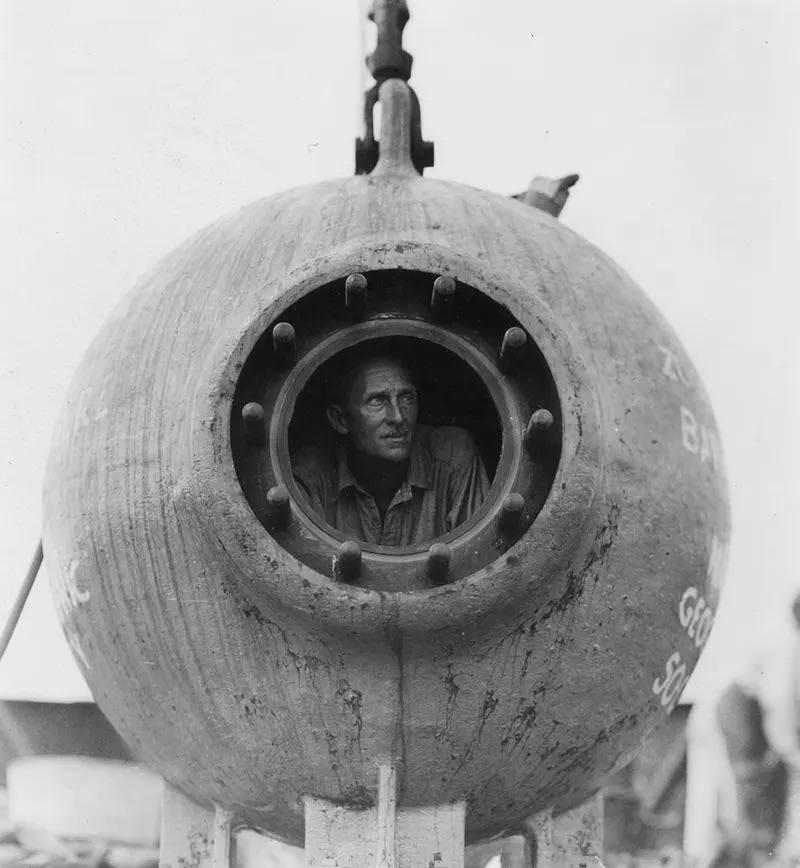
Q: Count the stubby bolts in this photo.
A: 10